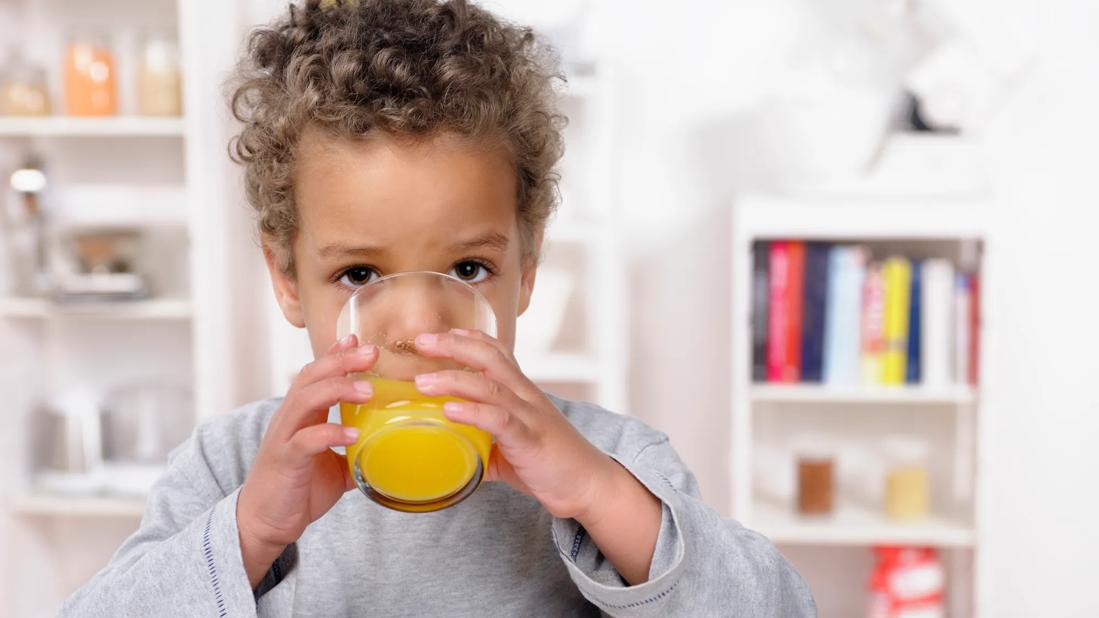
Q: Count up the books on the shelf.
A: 11